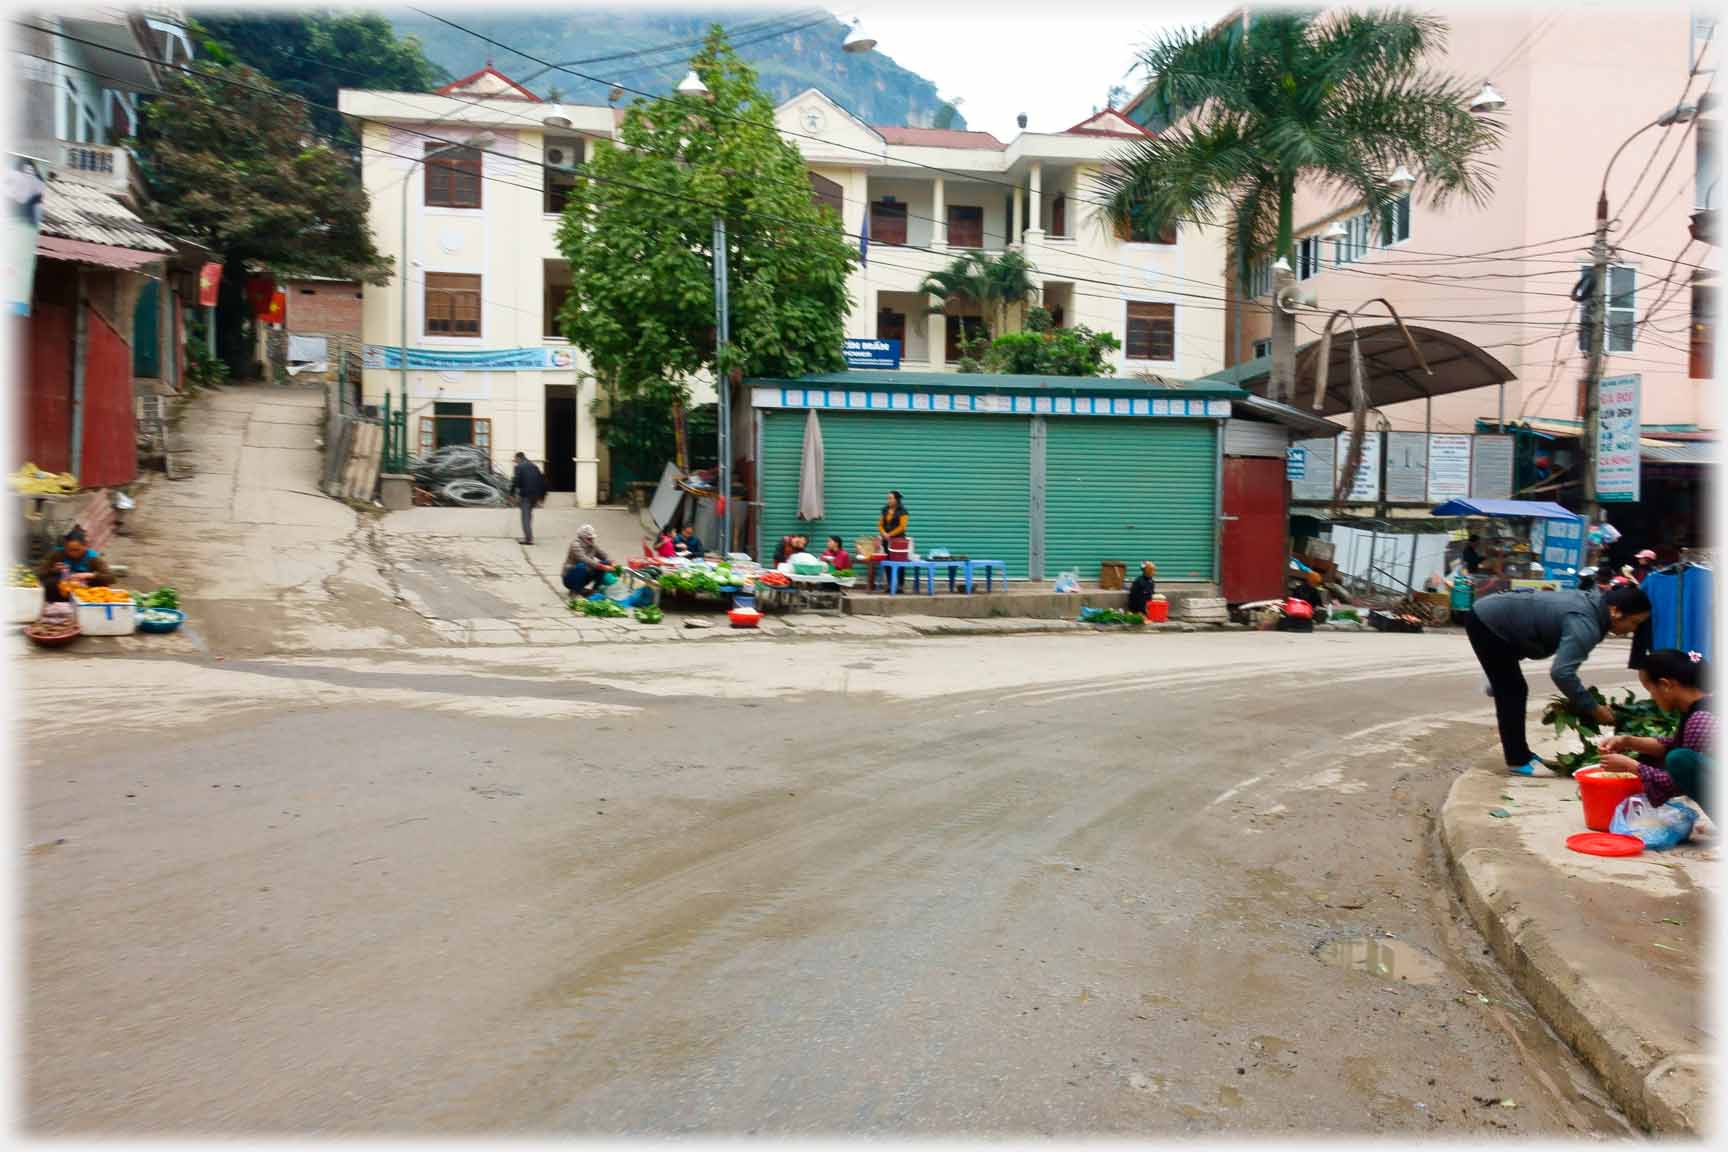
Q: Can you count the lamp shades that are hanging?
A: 7